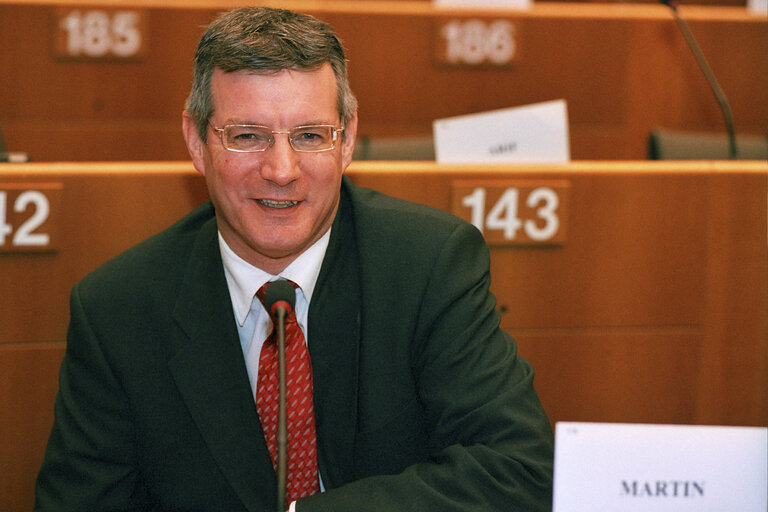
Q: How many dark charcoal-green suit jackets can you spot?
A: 1